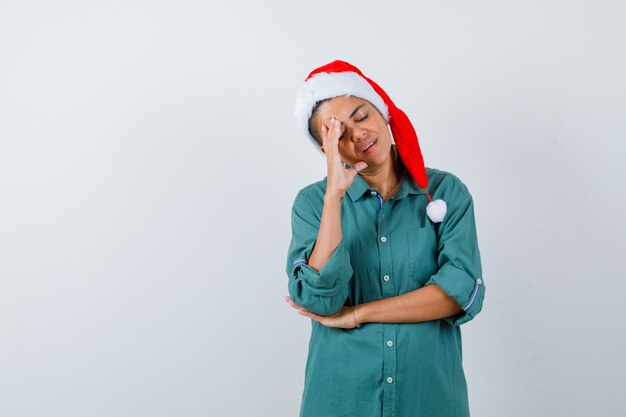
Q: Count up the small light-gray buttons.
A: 6